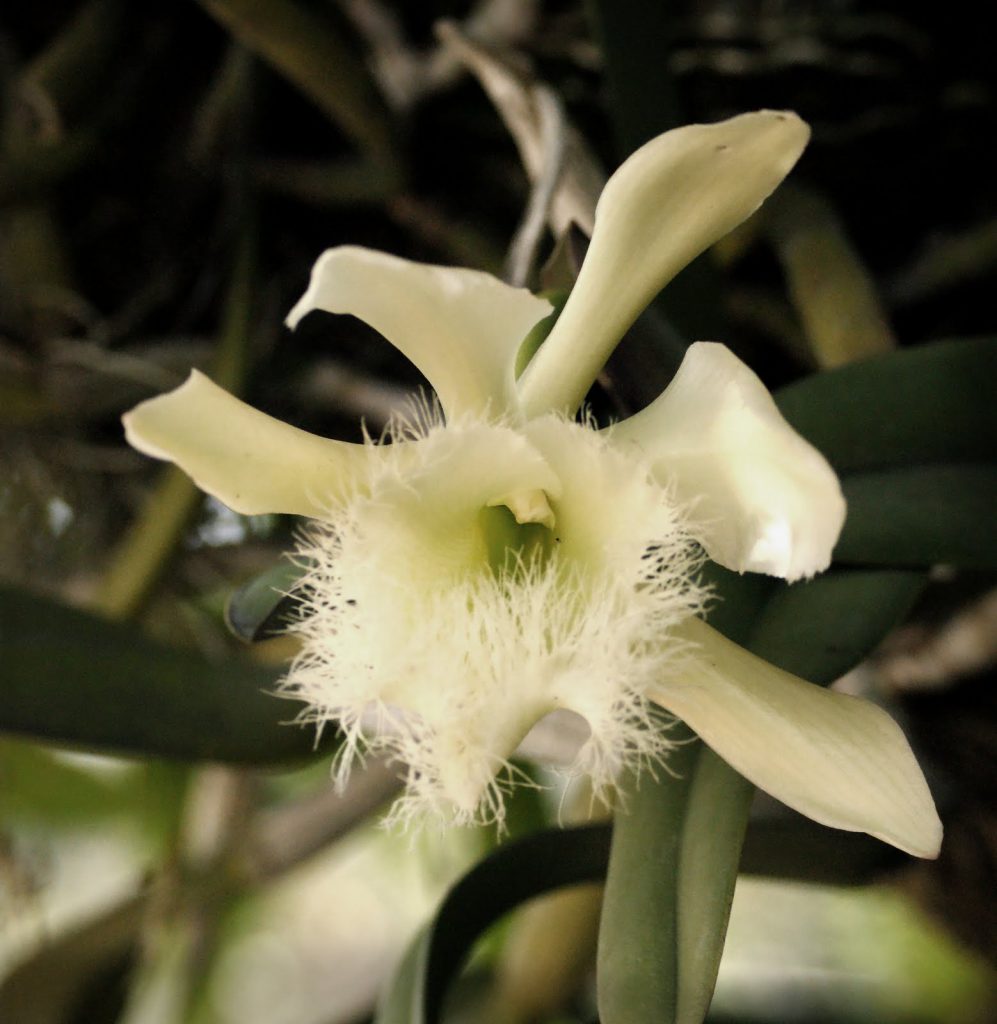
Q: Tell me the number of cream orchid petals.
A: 5